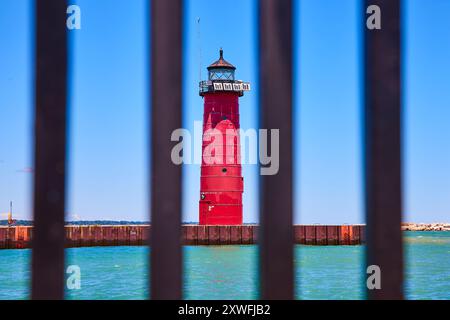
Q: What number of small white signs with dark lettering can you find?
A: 4